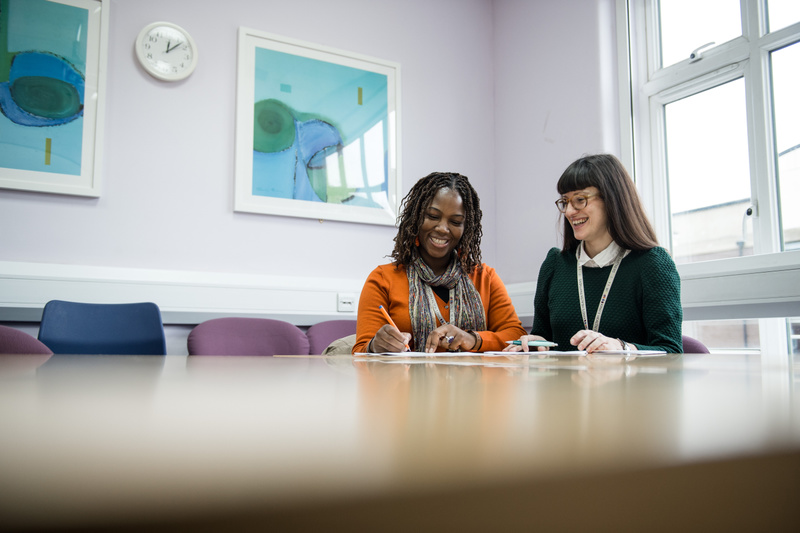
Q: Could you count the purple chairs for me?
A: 4